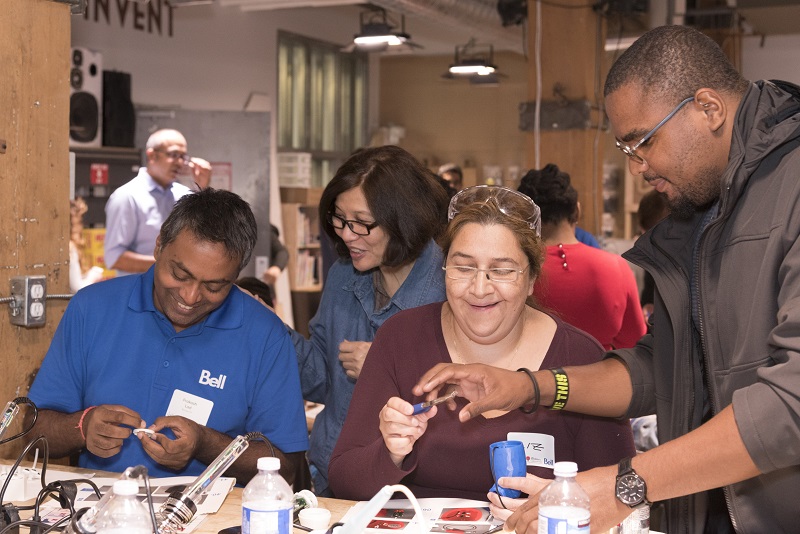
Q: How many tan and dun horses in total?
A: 0